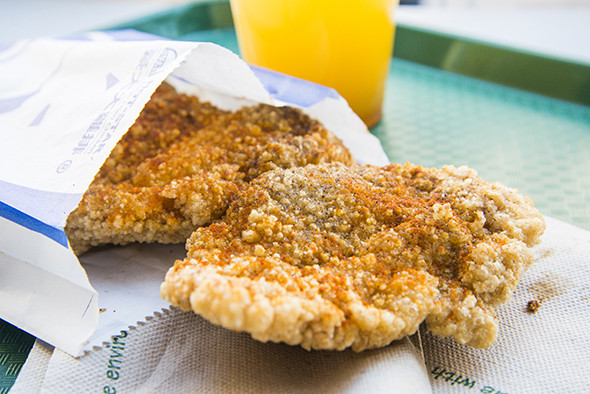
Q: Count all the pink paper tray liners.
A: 0